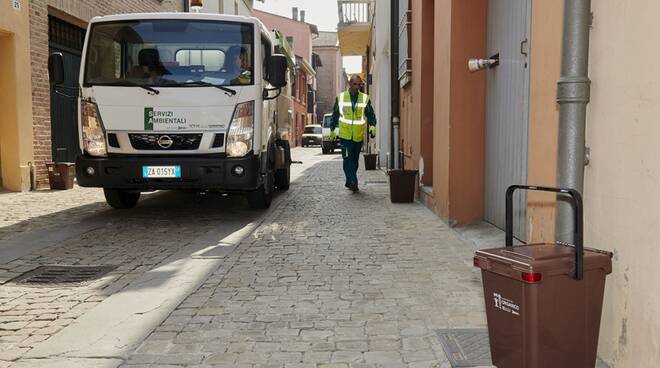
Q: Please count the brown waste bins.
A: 4